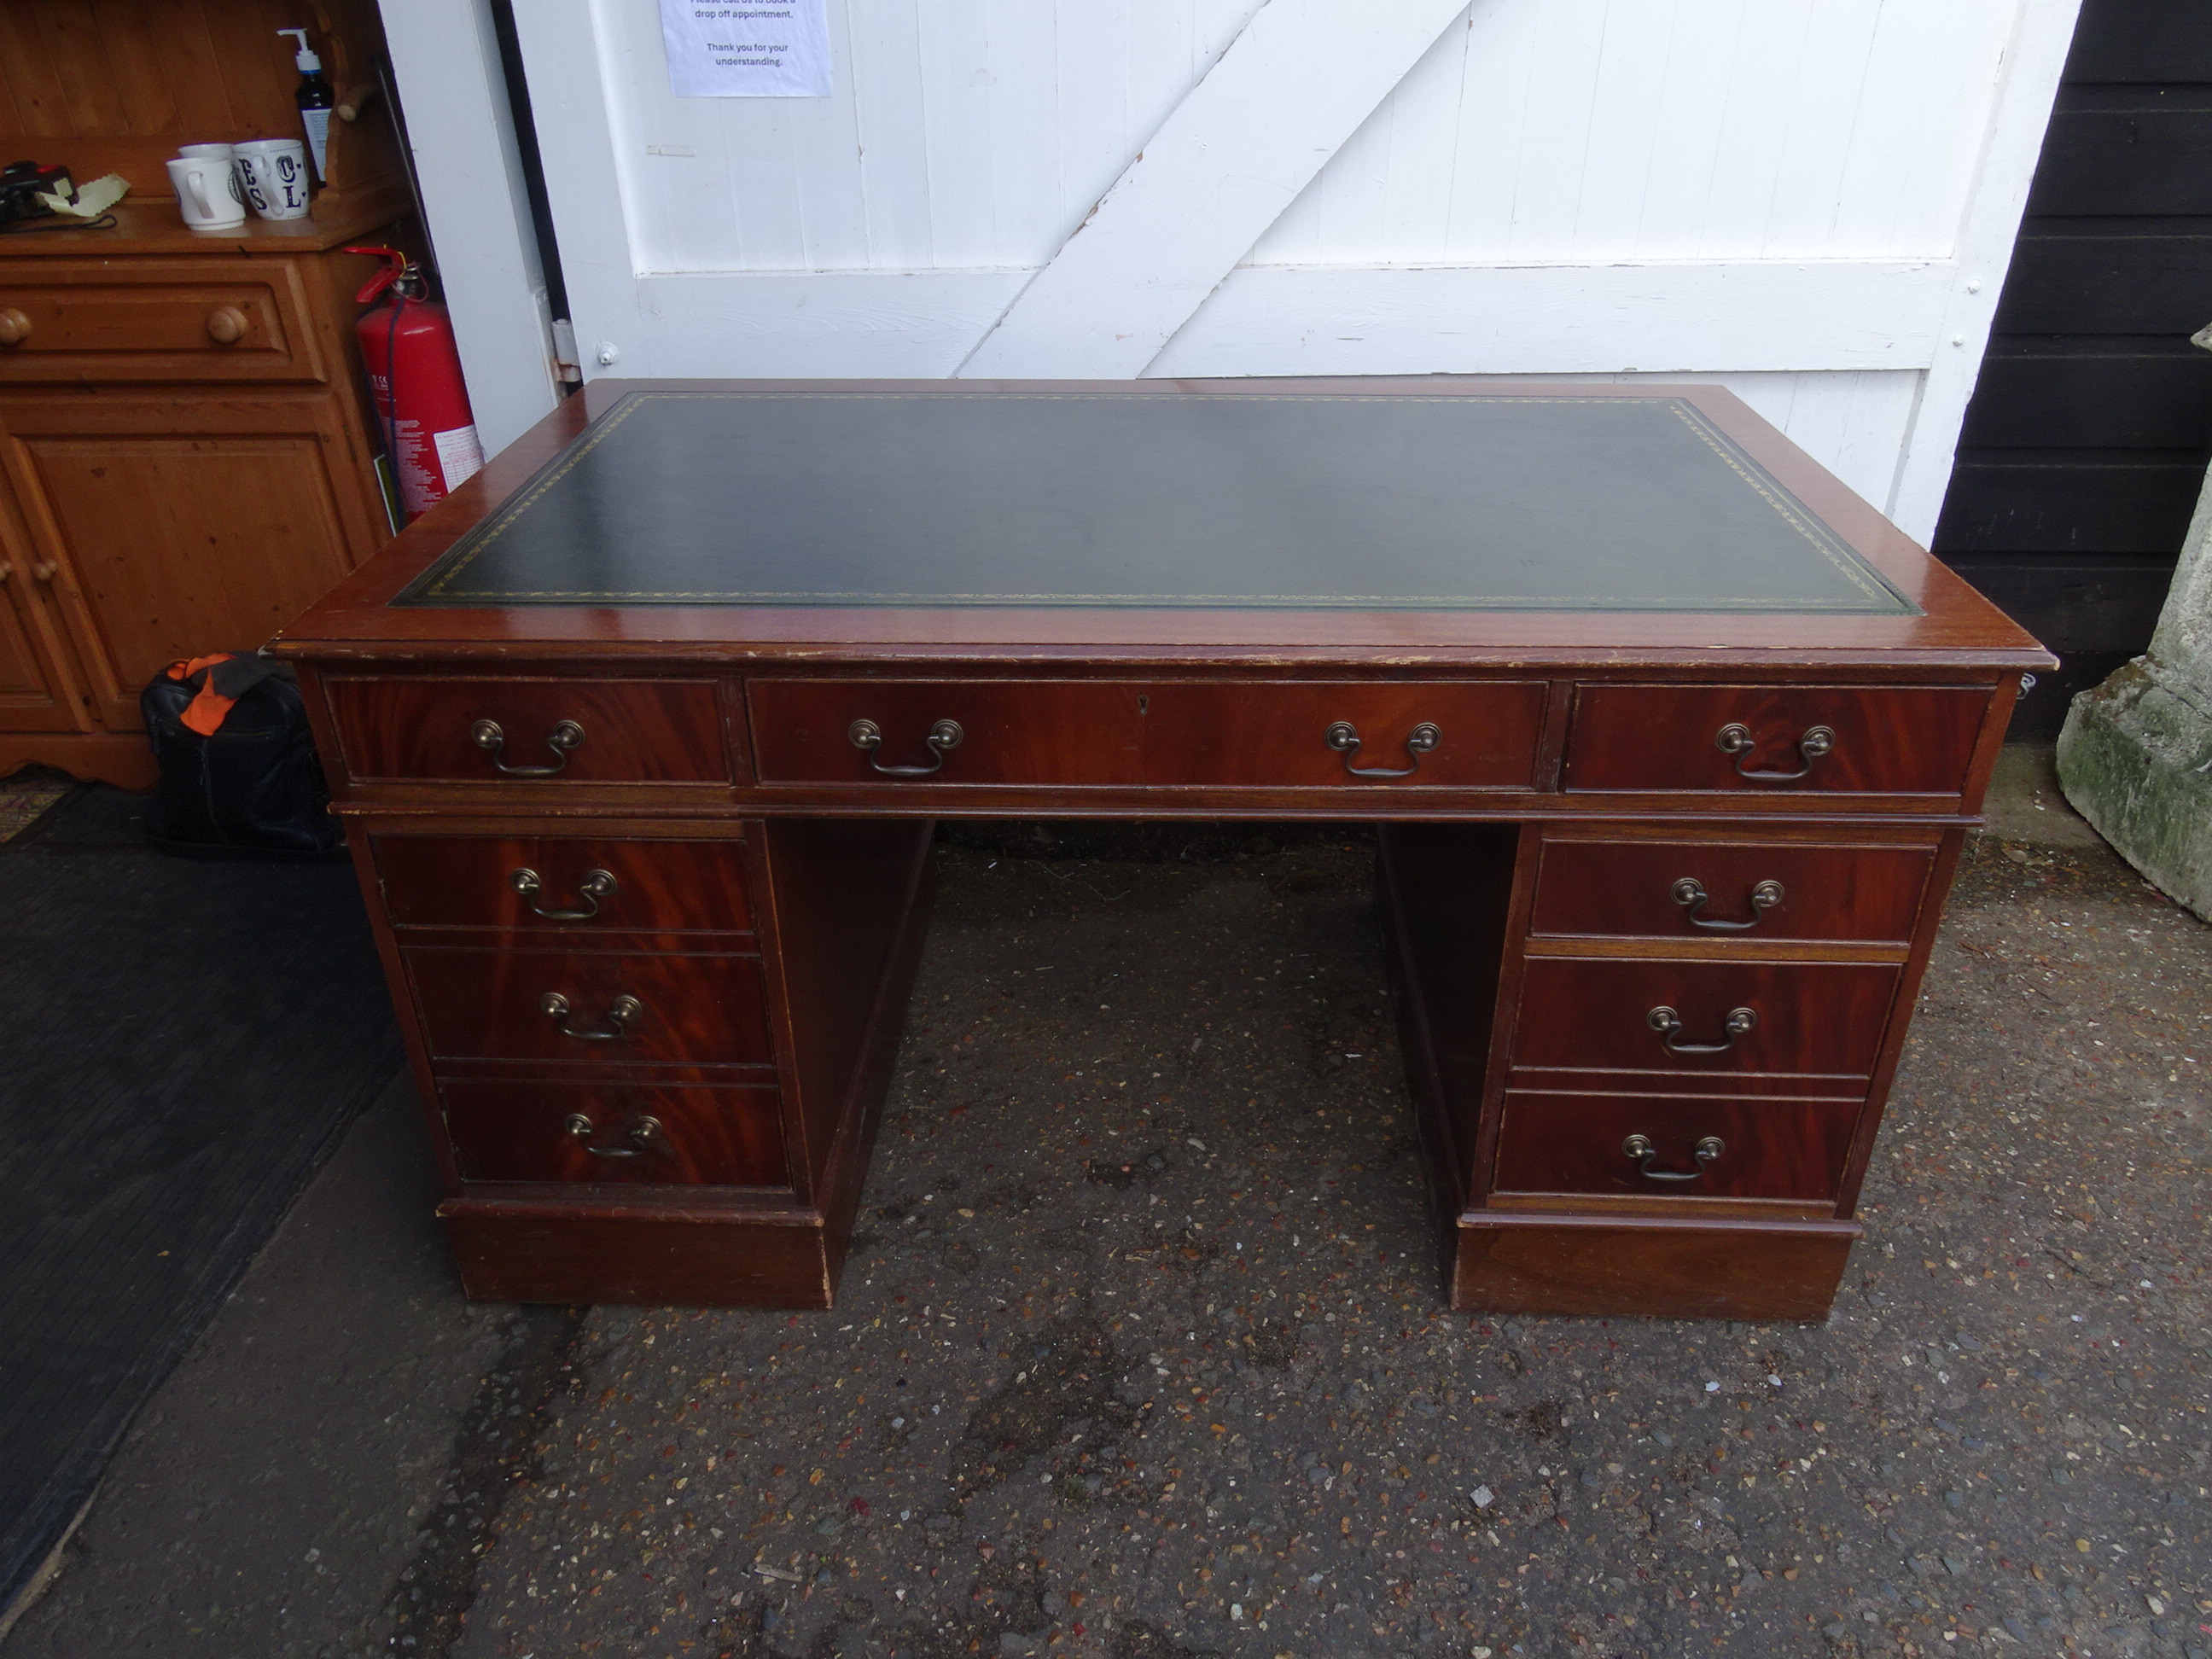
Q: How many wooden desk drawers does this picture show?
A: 9